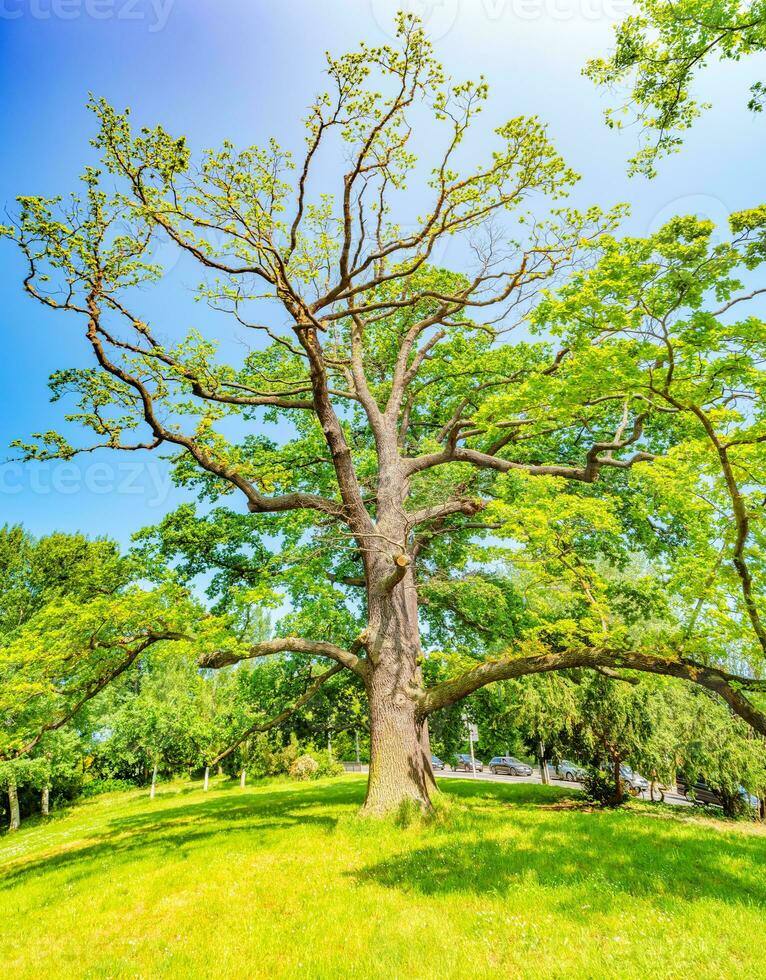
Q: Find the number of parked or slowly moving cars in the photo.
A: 6